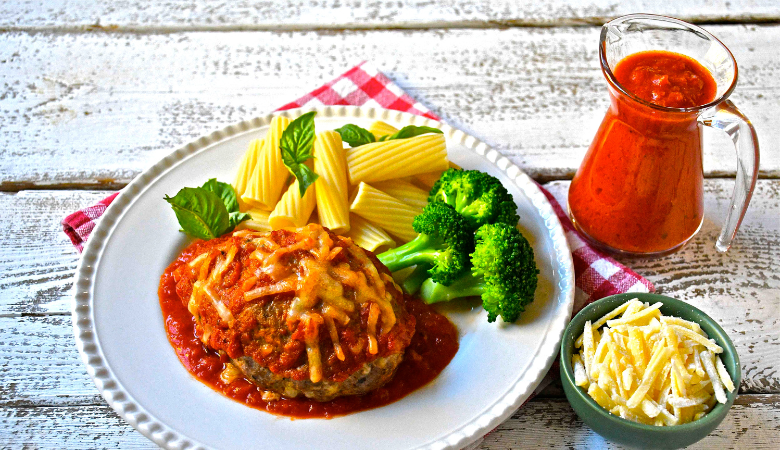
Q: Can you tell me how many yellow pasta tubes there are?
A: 11